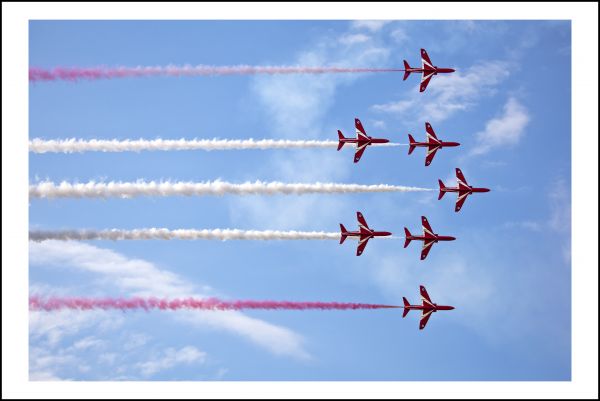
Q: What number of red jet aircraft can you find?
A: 7